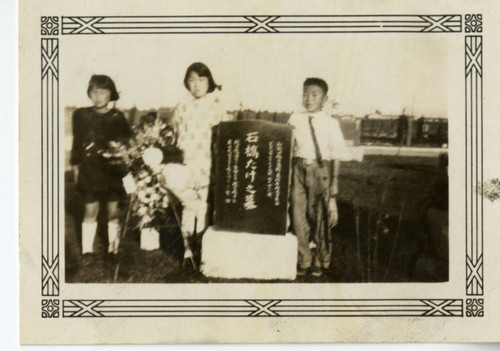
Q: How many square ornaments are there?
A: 4